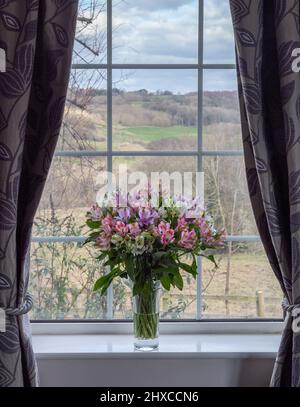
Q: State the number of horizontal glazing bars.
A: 3